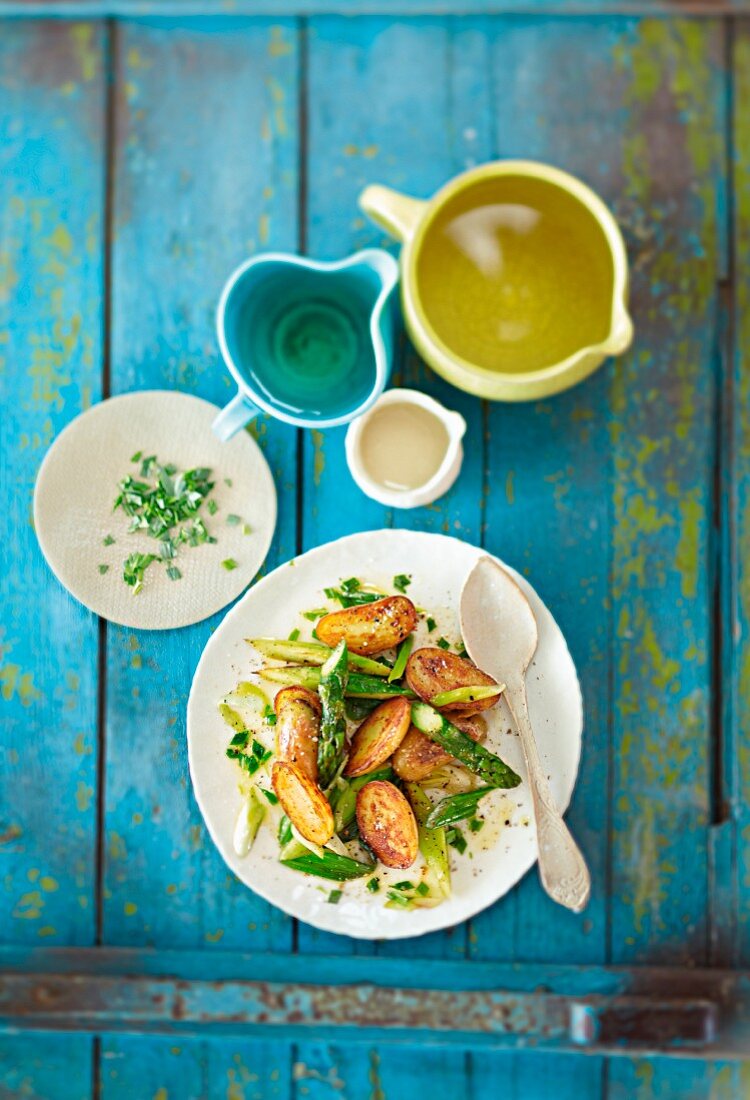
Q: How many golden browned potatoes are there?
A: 7